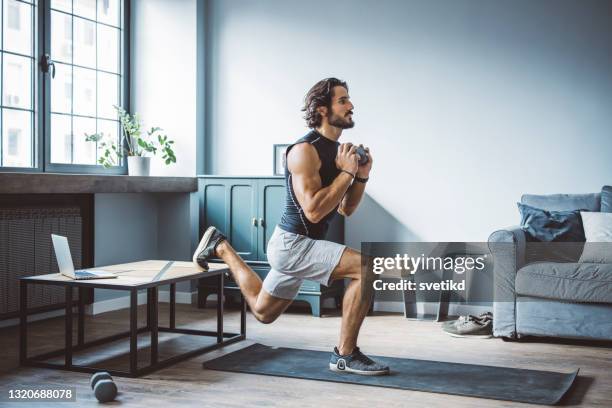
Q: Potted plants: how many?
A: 1